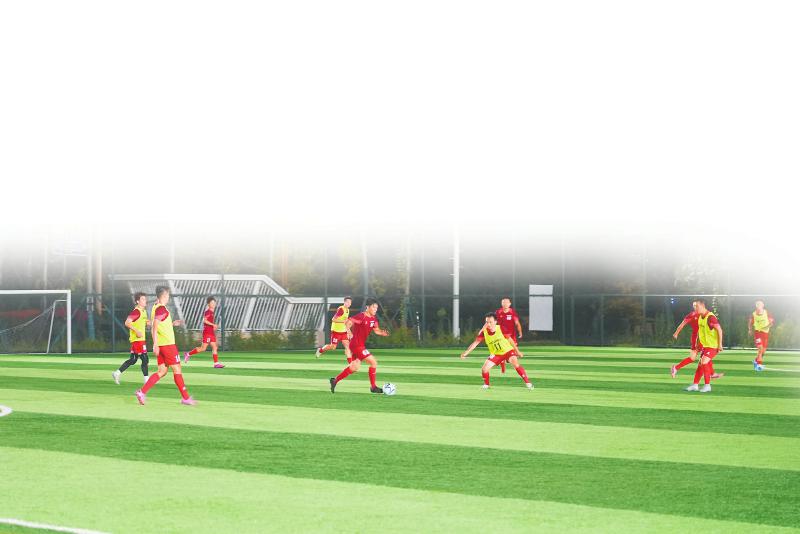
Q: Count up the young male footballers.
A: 10